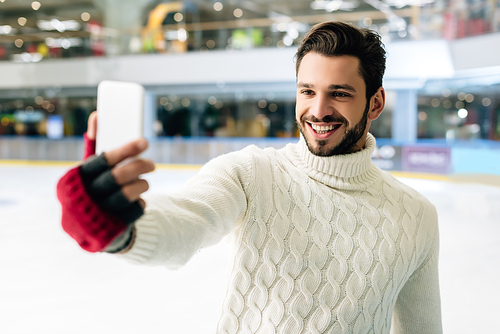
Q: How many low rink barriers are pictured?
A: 1